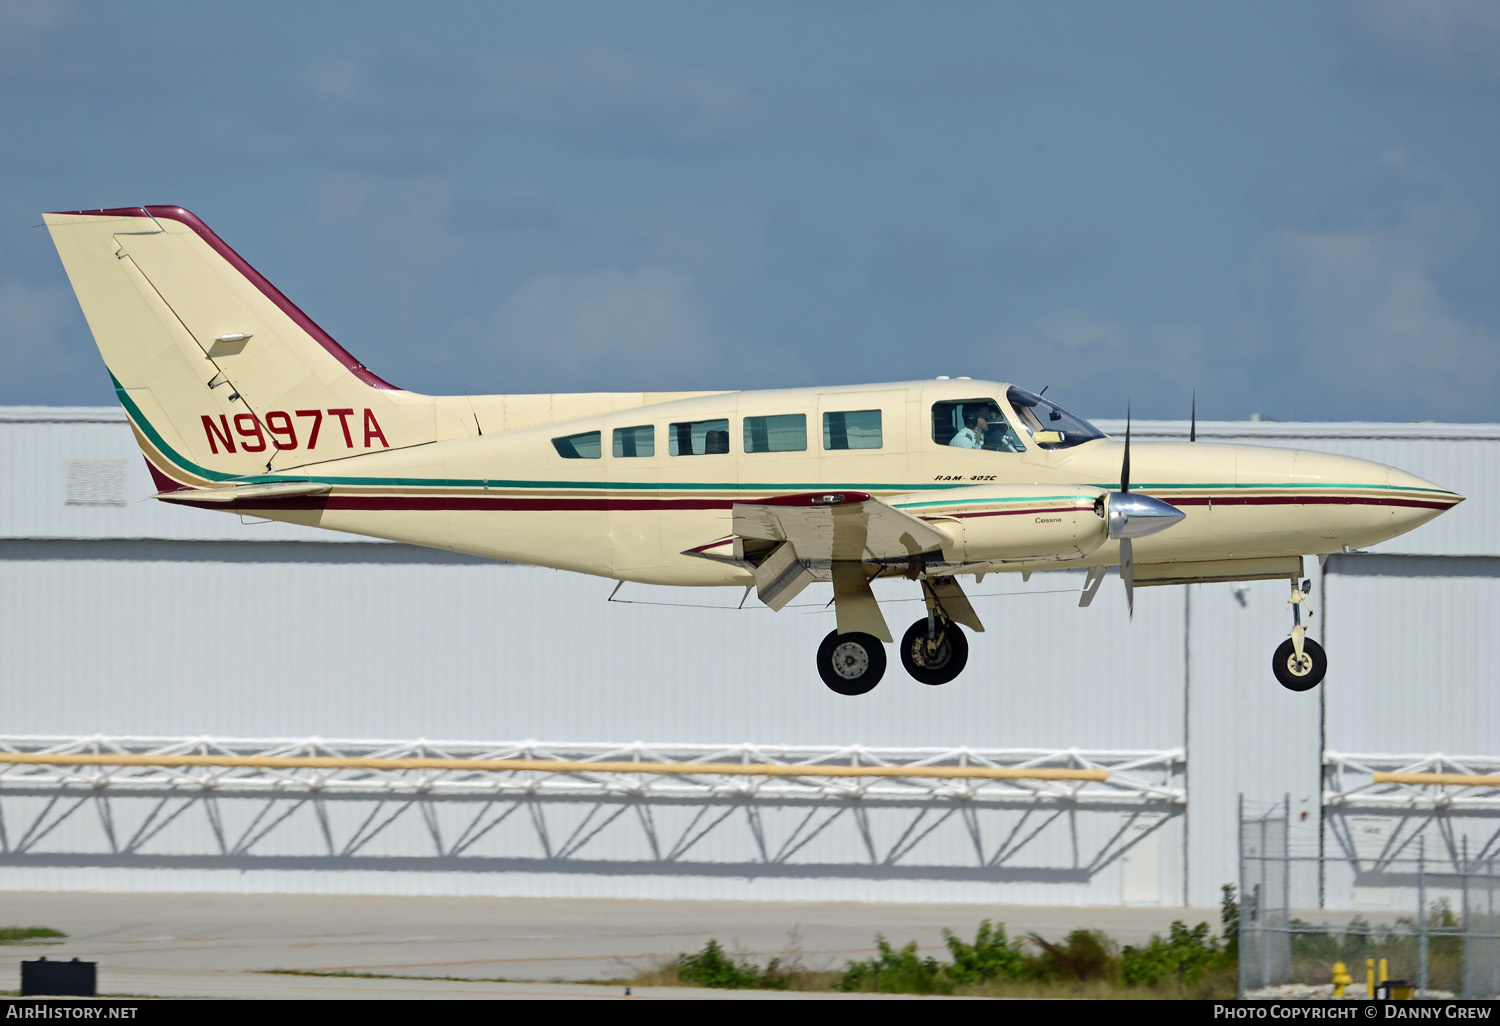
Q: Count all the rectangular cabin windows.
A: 4